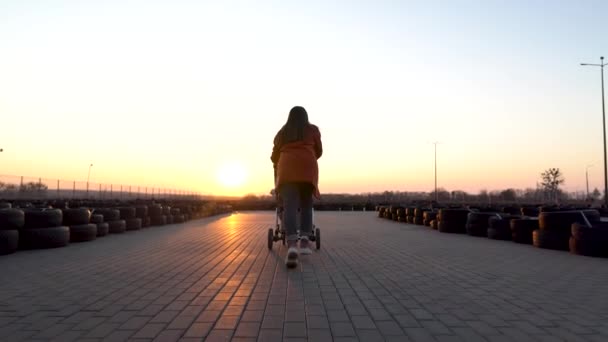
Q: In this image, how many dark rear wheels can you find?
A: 2